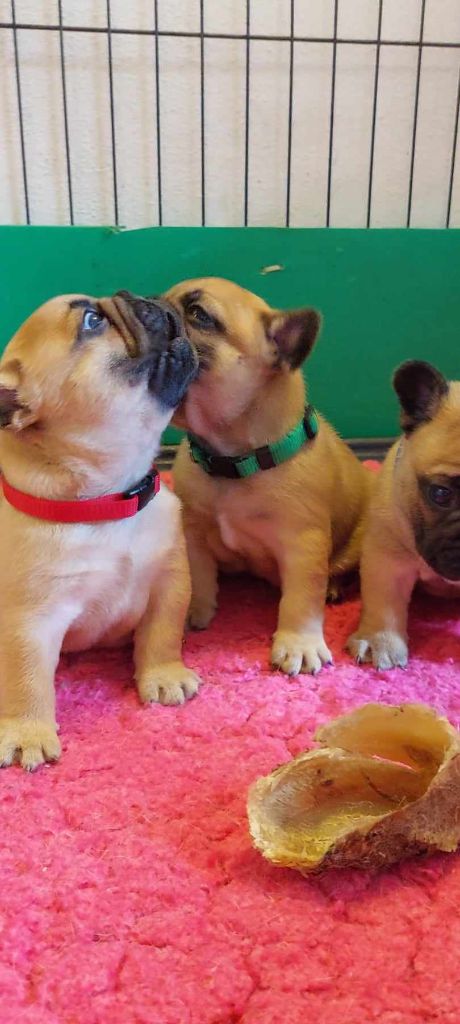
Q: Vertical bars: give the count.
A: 11